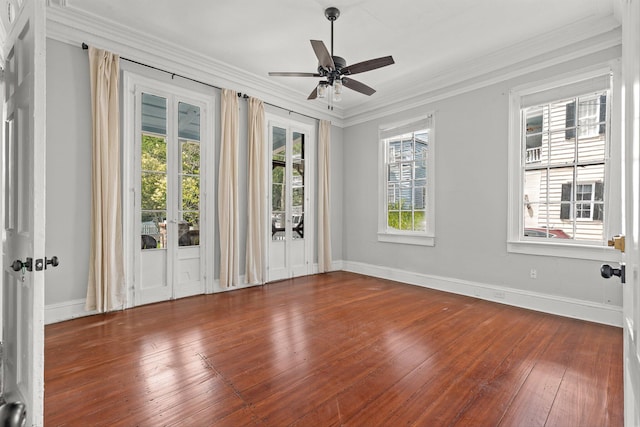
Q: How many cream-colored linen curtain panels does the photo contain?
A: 4